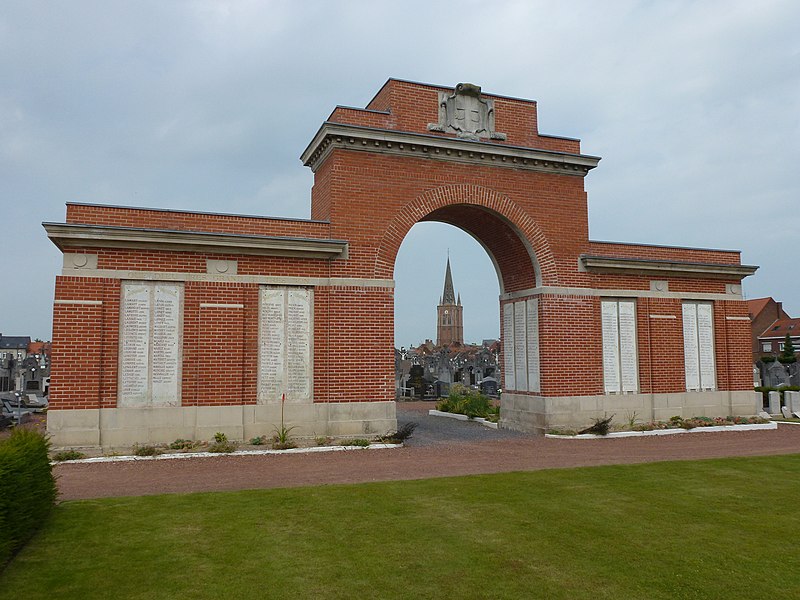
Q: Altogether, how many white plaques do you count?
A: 11